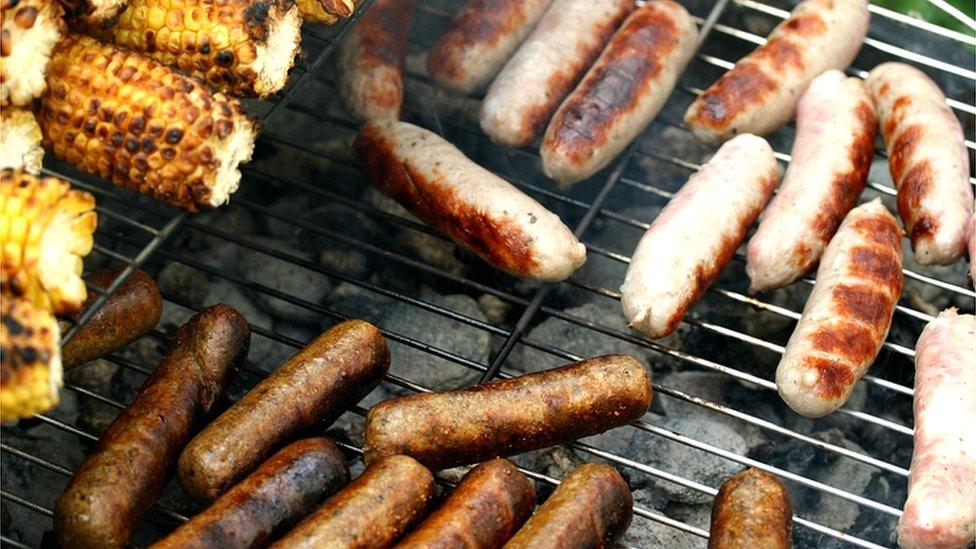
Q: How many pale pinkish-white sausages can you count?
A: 11